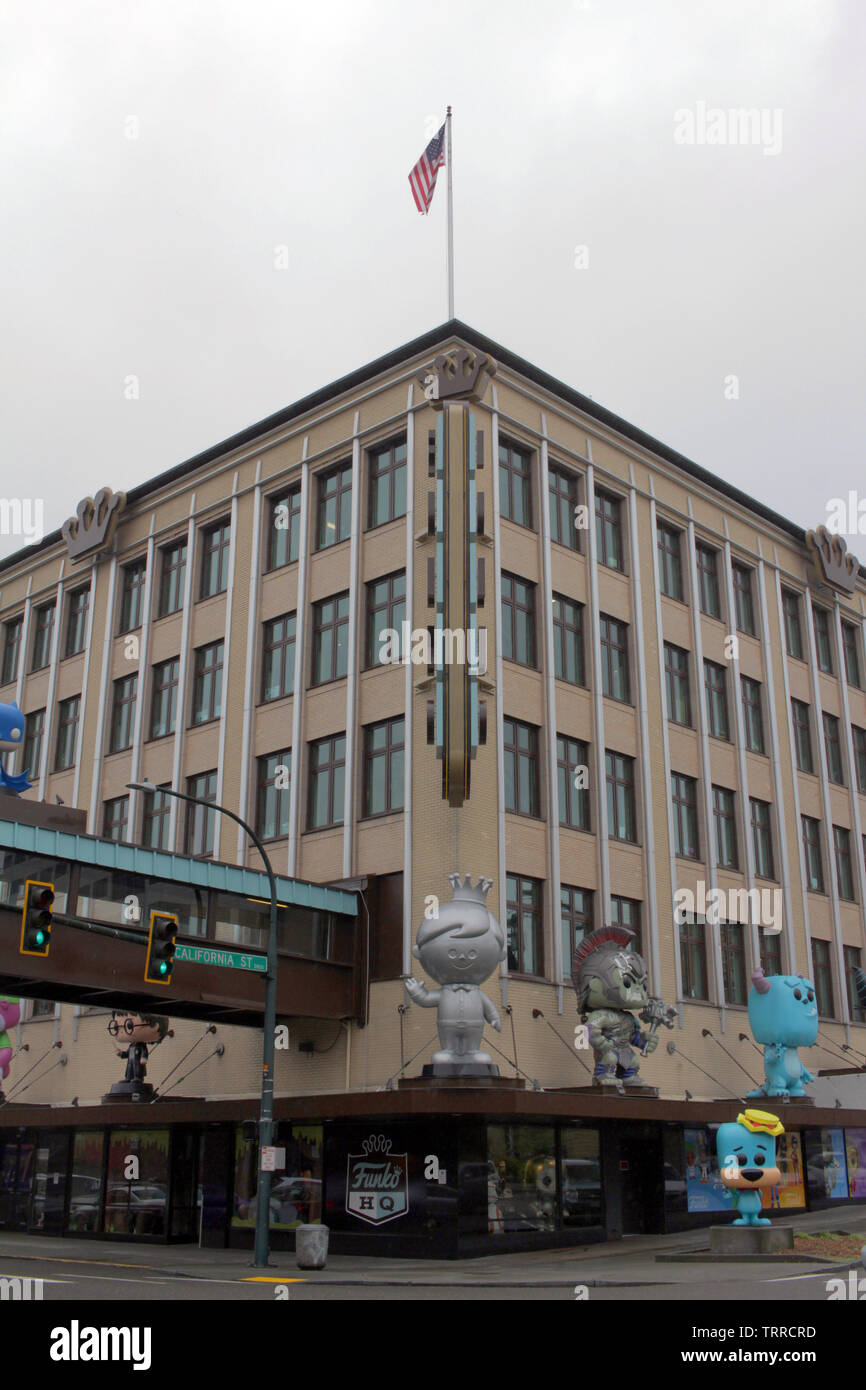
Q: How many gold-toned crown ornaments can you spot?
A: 3